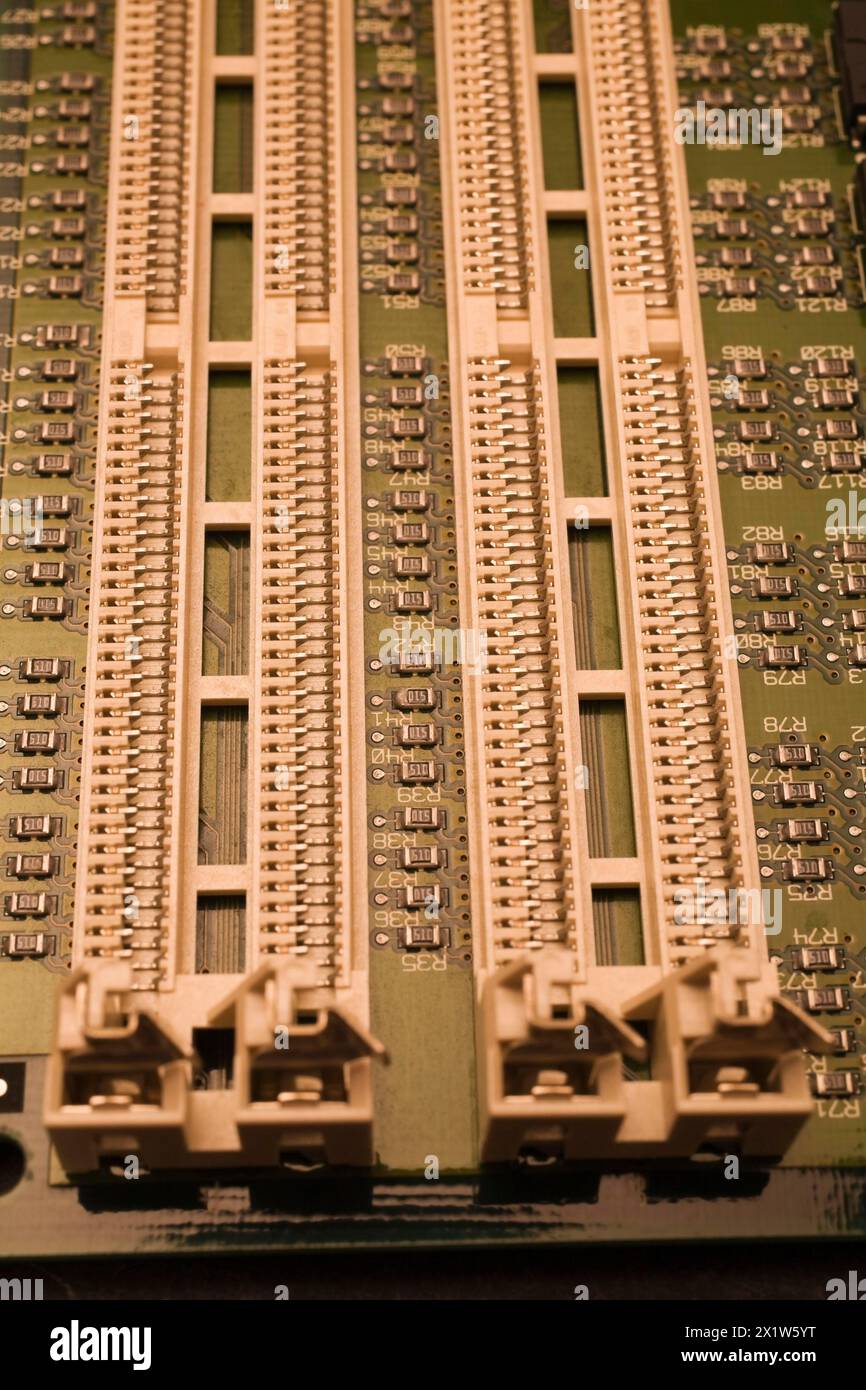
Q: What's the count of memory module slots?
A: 4